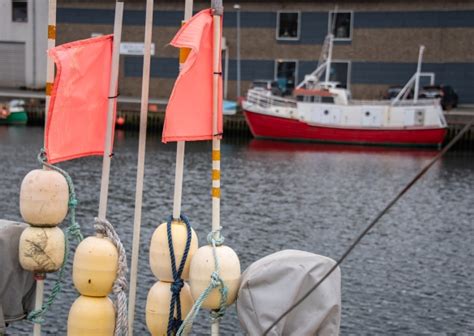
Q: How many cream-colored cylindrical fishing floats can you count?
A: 7